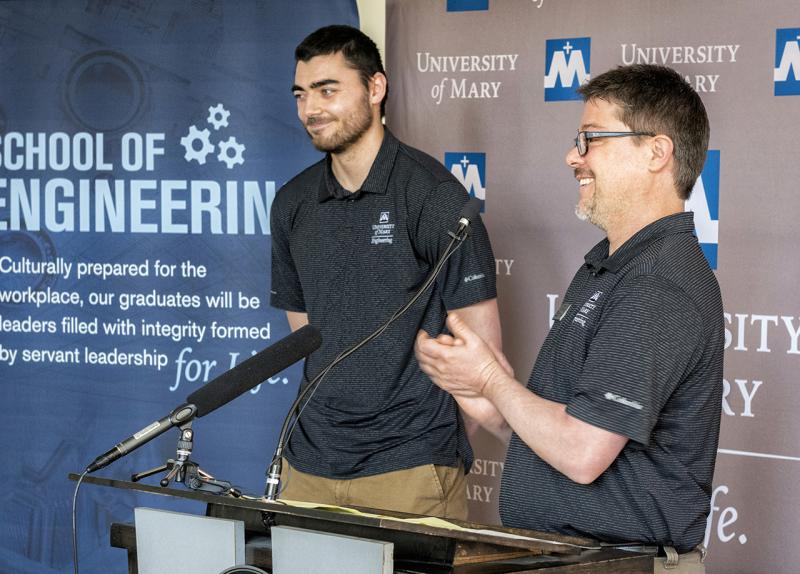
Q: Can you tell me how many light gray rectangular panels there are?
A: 2